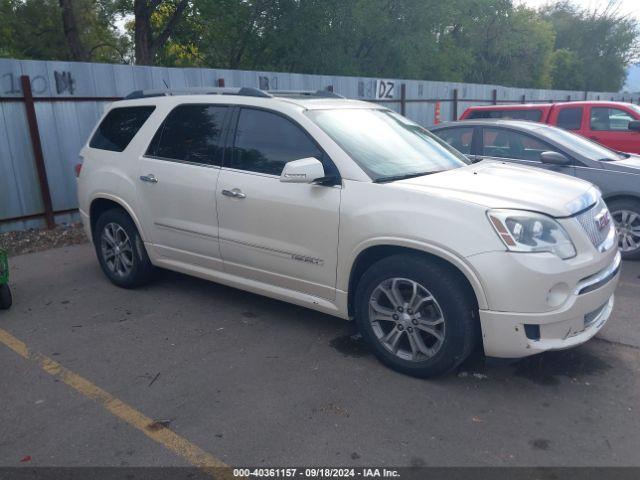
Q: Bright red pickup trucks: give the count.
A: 1